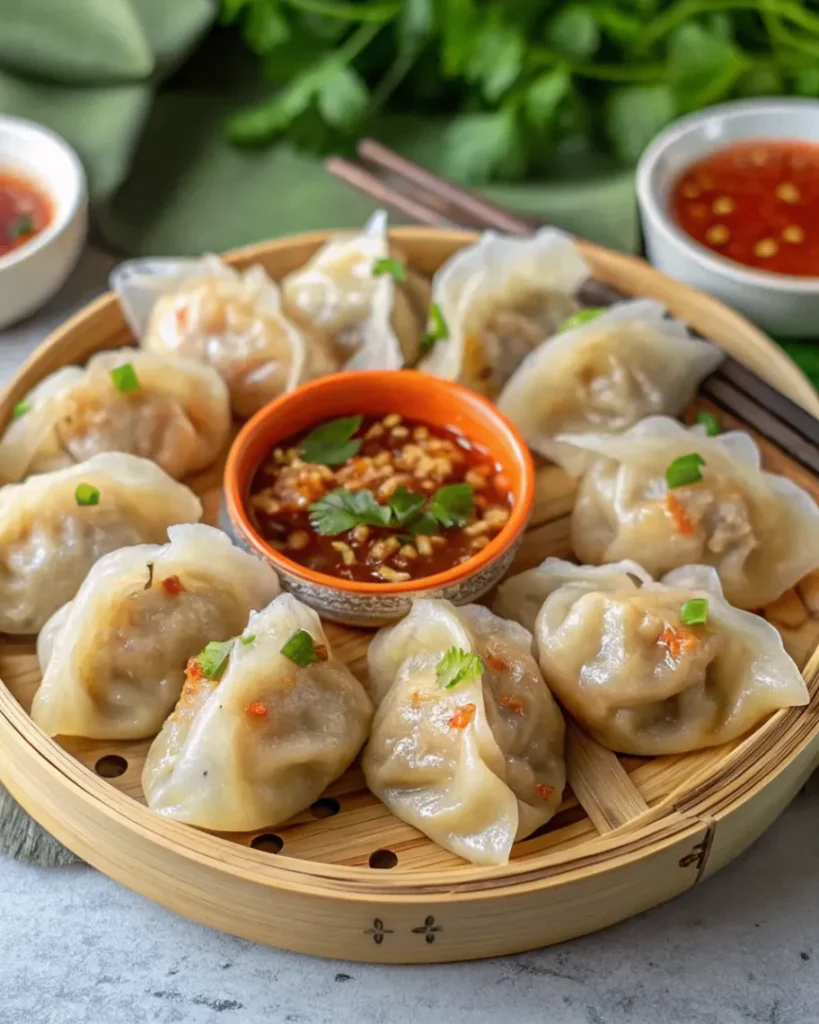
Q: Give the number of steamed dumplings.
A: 11